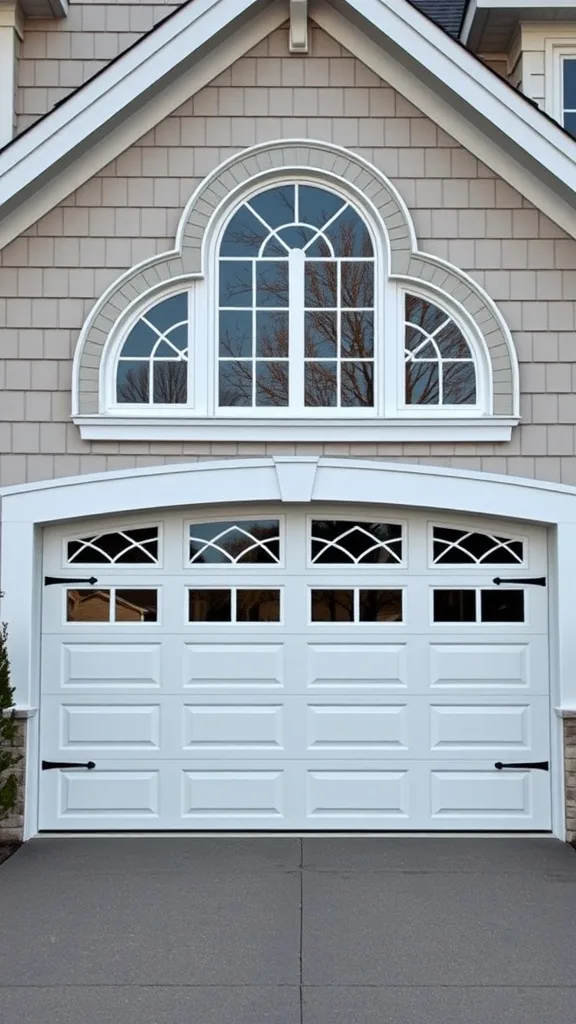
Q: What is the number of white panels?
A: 12